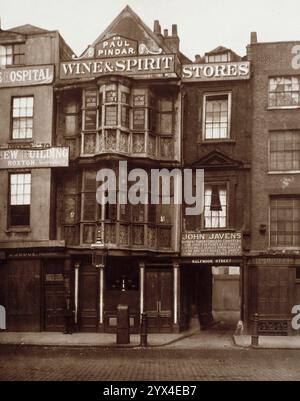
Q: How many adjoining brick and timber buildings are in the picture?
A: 4